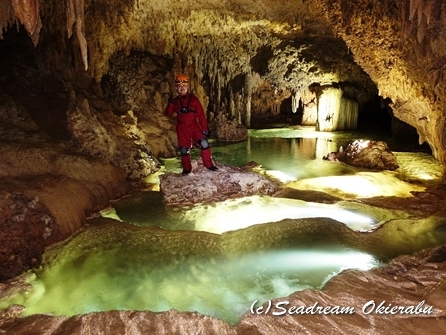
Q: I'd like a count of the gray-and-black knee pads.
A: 2